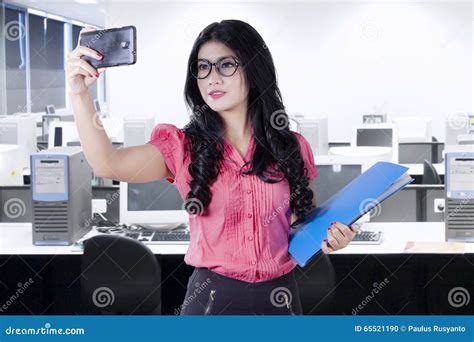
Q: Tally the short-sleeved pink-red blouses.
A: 1